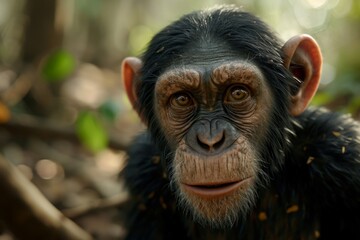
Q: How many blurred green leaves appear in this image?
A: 2